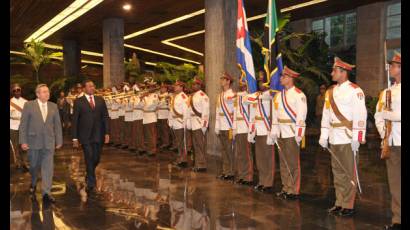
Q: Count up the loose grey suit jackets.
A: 1